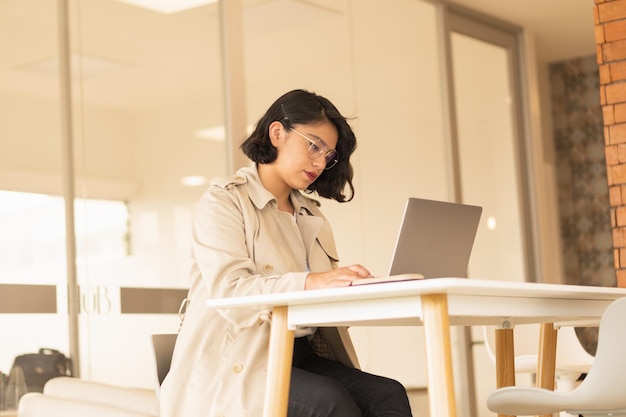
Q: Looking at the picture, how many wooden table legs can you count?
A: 4